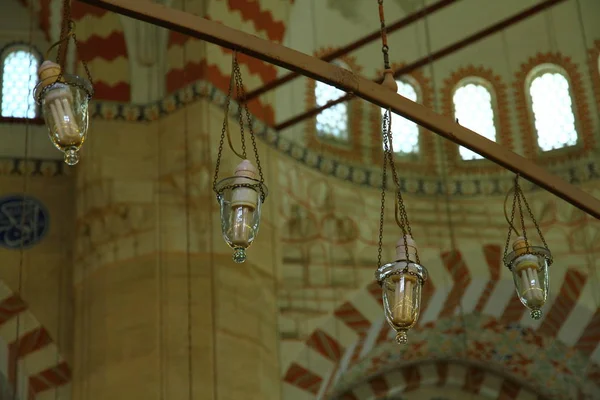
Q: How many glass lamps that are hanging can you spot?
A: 4